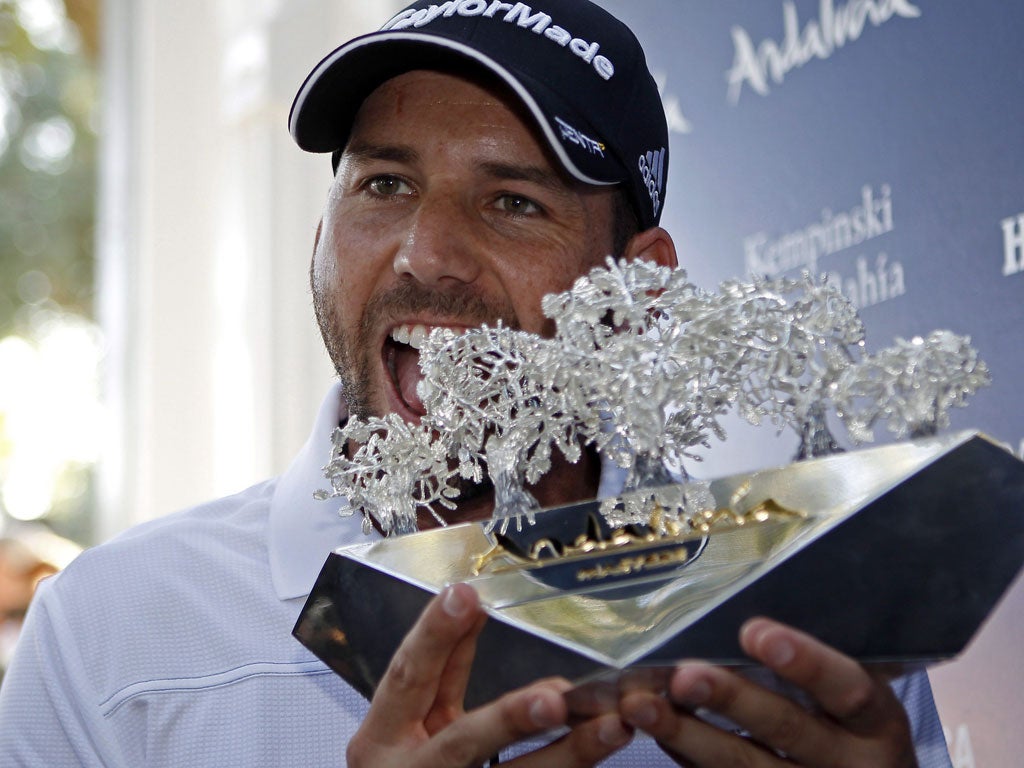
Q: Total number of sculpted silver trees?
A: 5